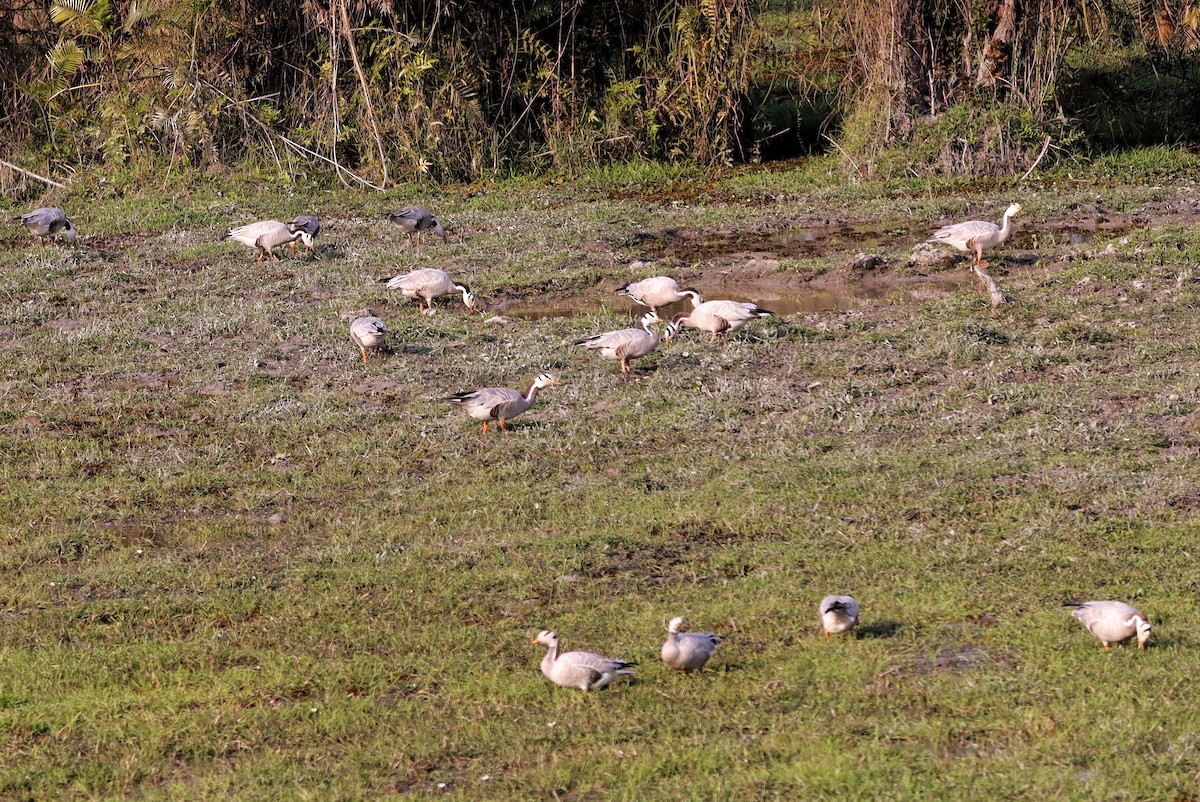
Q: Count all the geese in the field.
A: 15